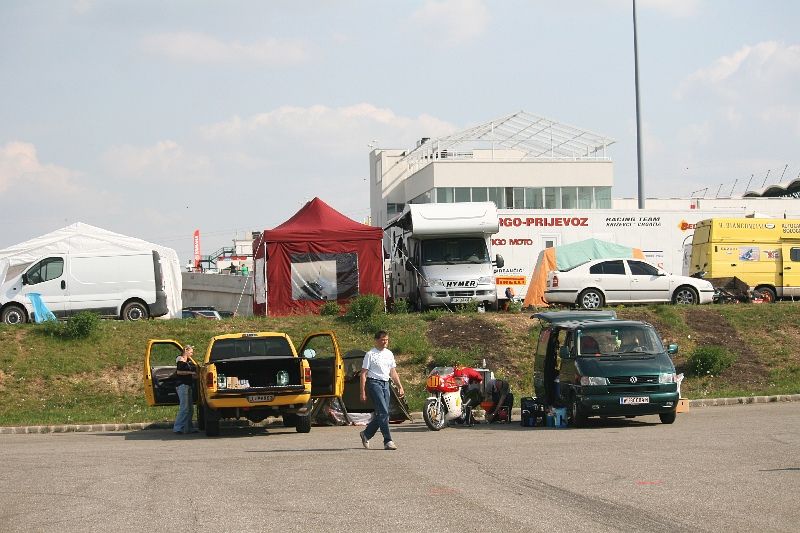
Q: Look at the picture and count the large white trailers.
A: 1